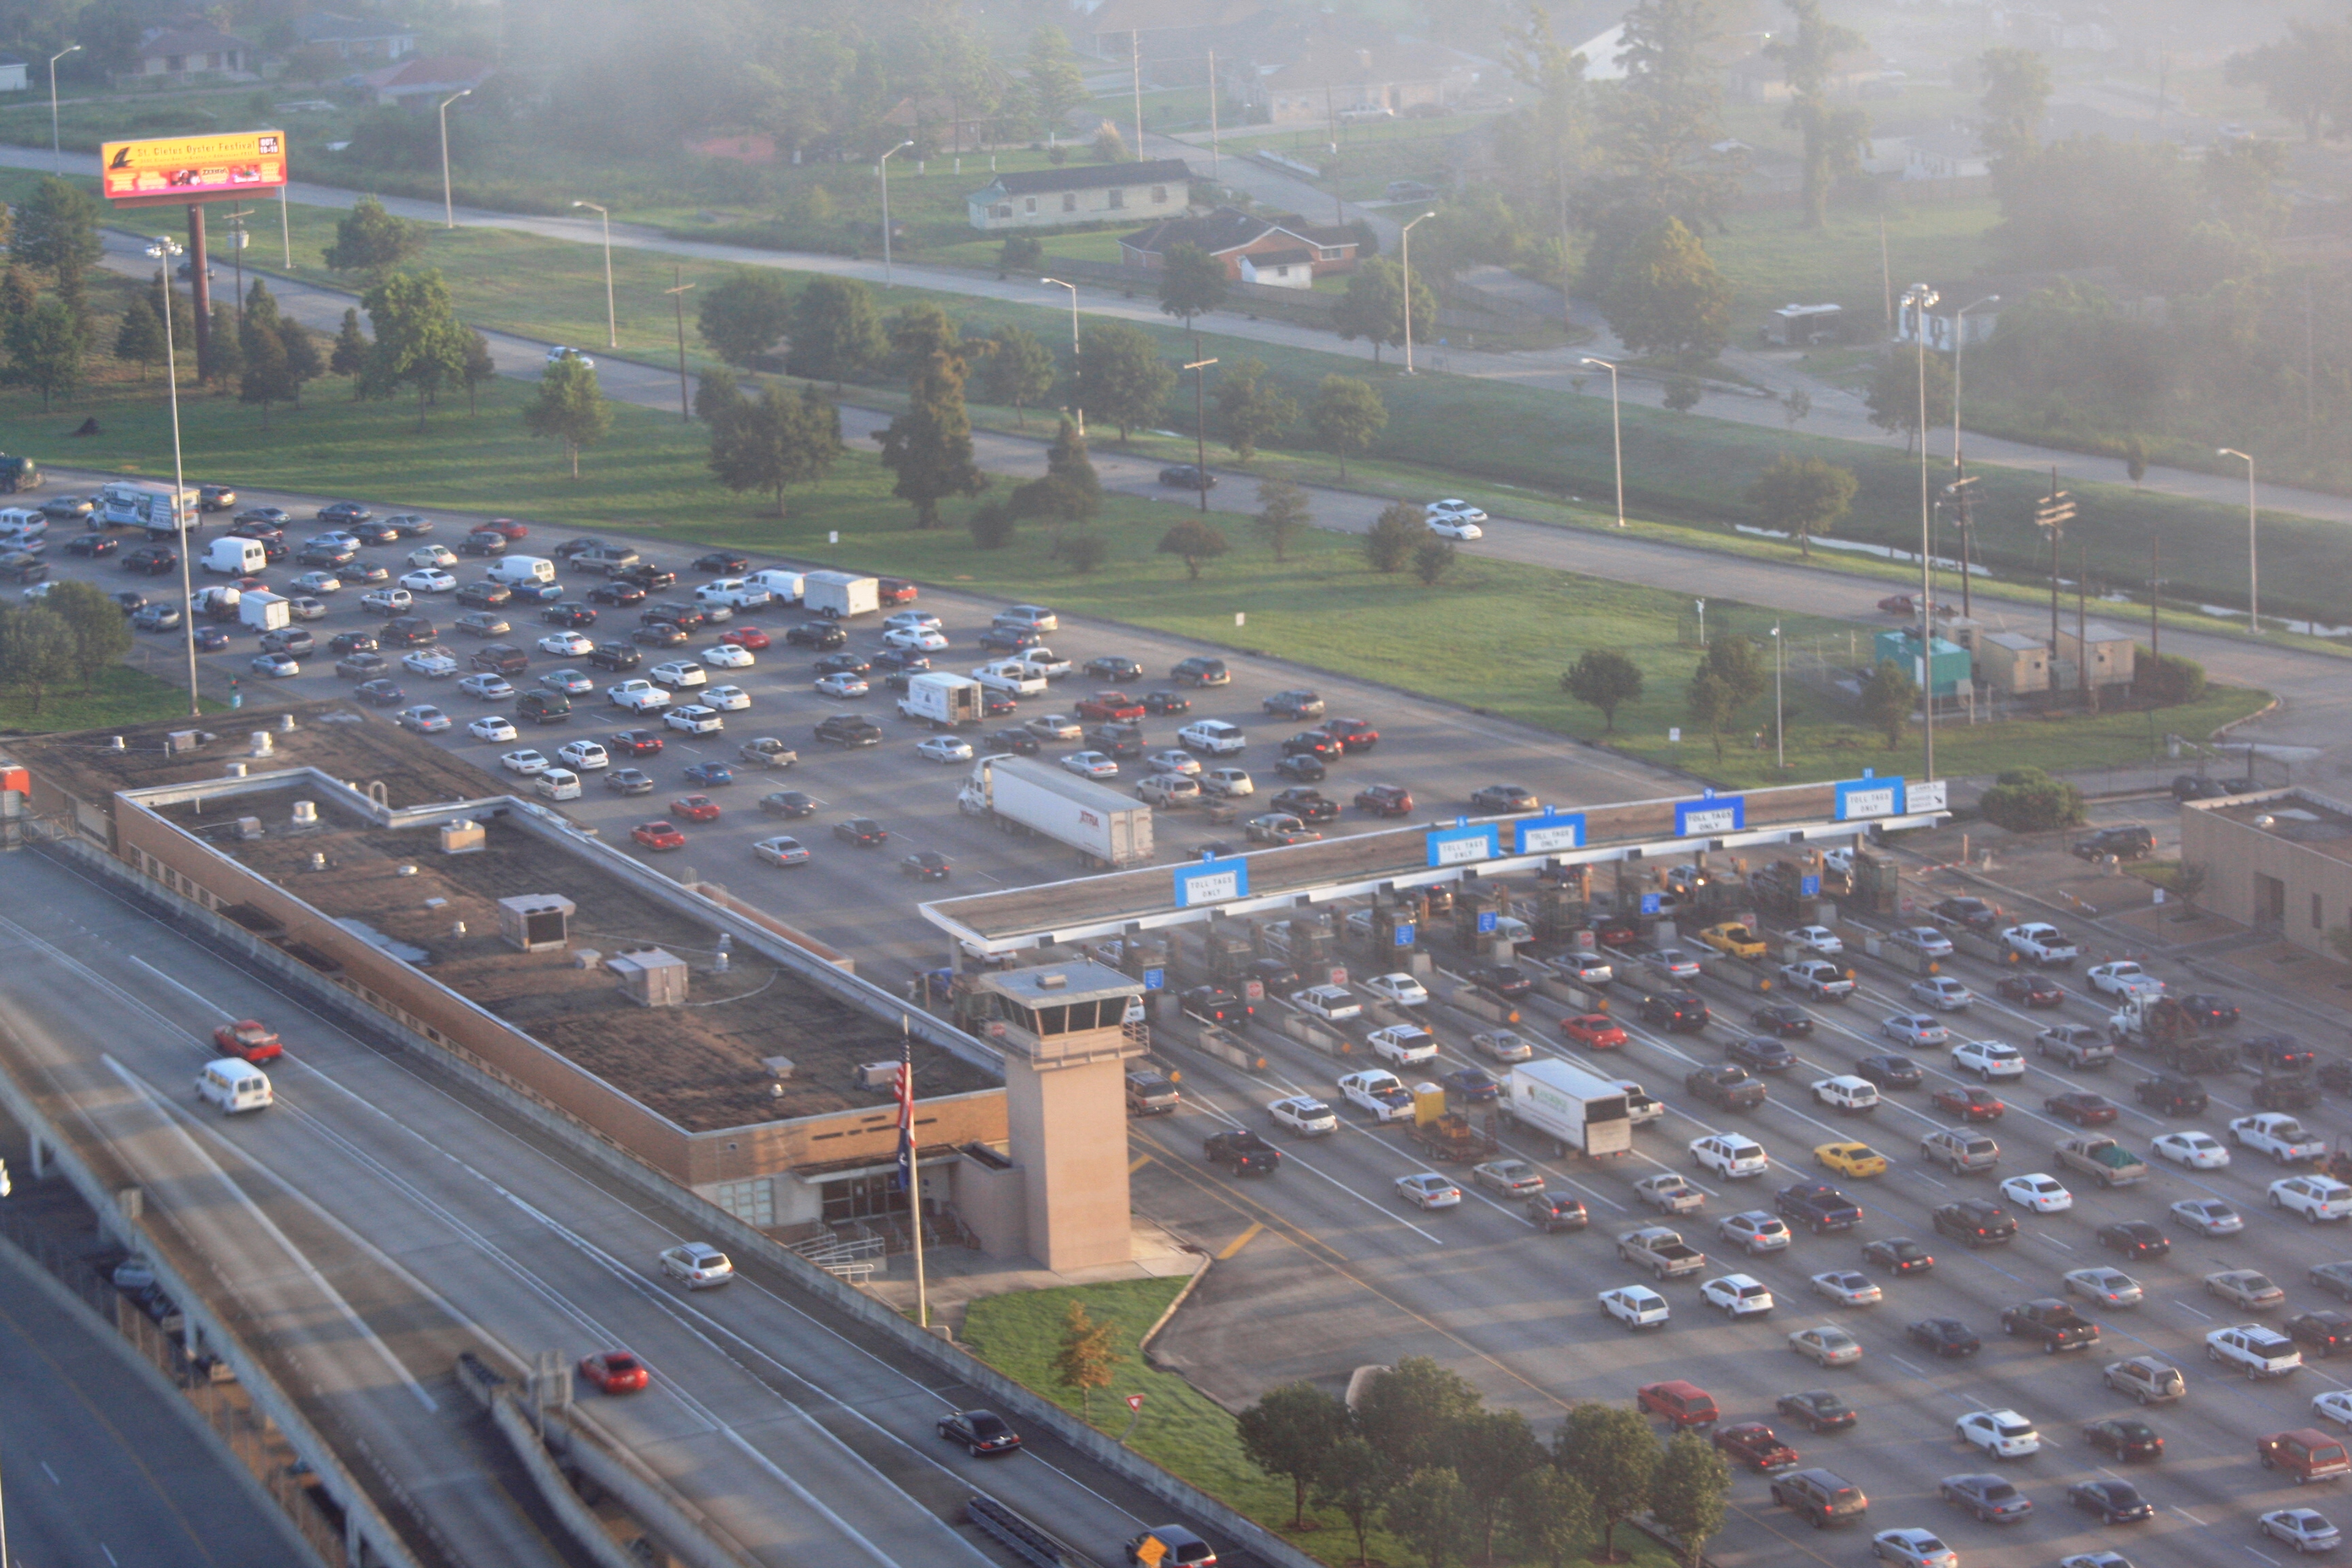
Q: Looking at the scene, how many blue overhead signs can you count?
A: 5